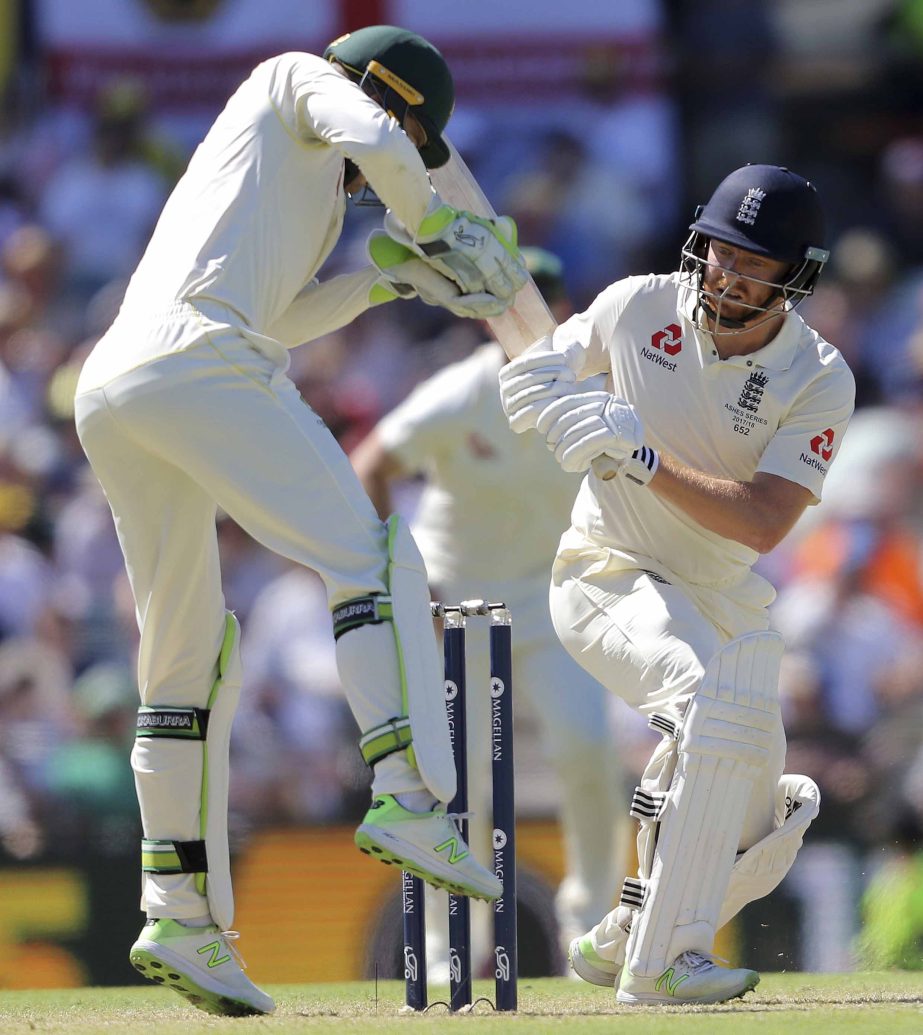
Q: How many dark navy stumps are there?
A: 3